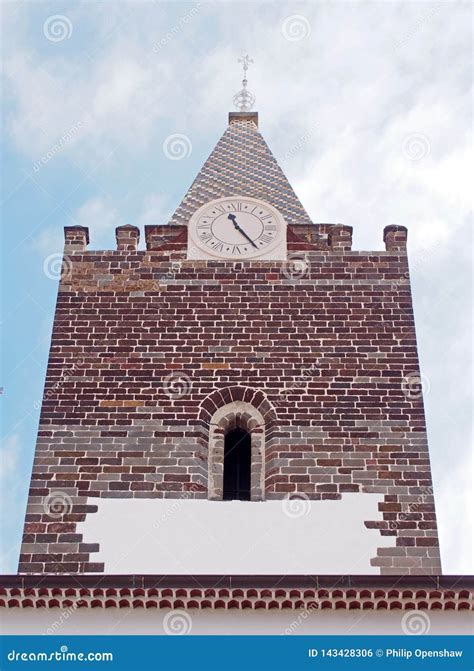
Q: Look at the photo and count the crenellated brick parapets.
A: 4